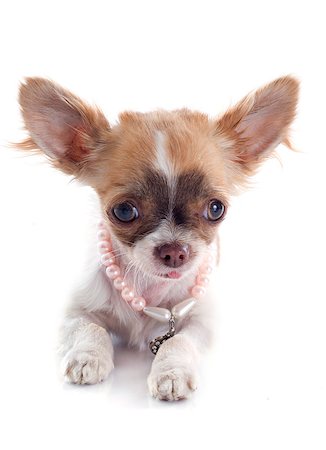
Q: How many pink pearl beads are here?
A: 12